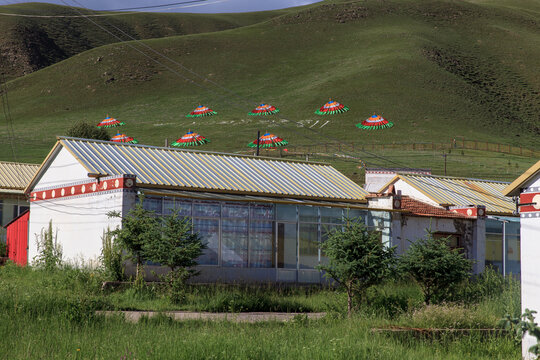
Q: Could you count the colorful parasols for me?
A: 8